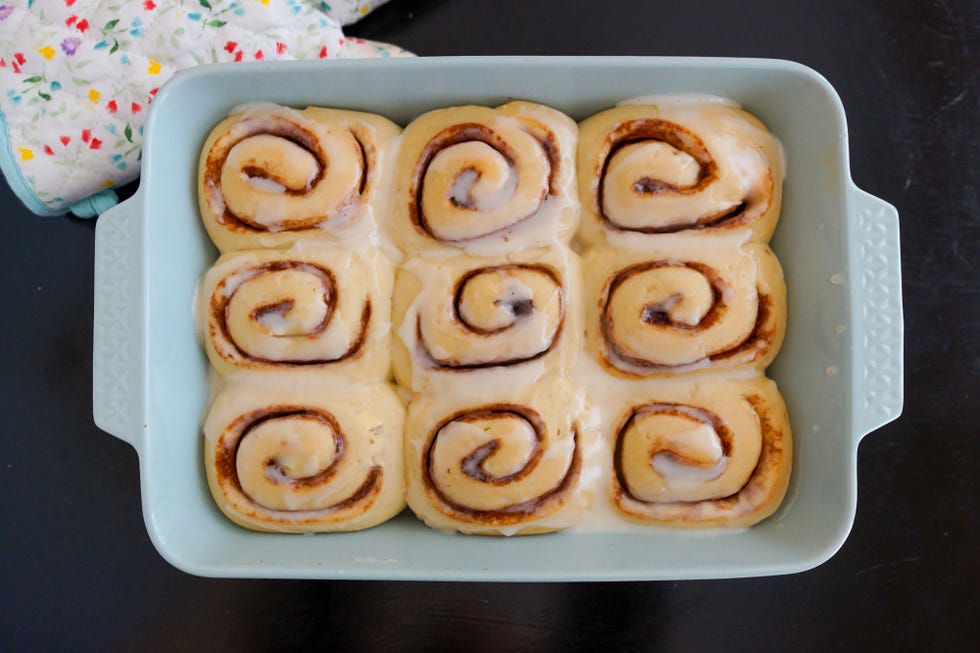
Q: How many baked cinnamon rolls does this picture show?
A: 9